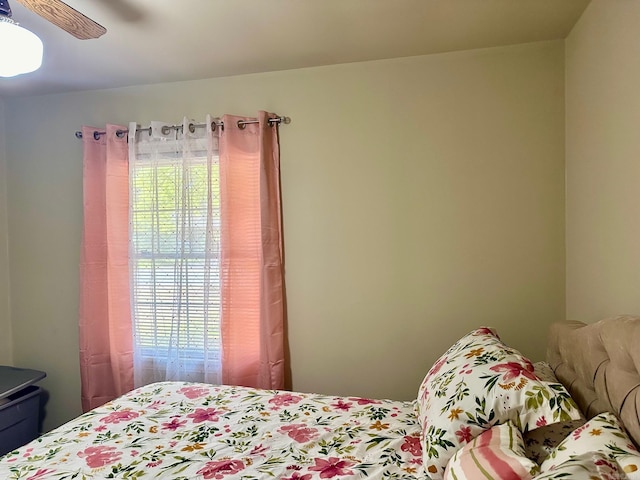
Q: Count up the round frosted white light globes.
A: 1